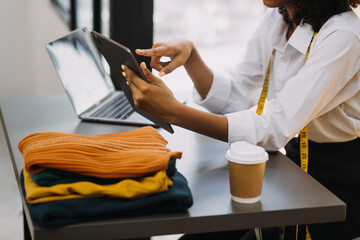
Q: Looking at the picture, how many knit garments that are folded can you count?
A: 4